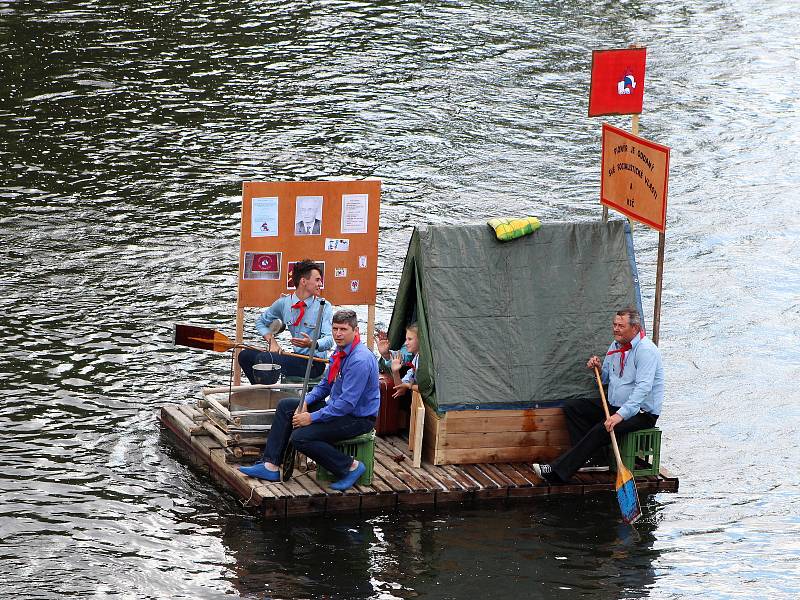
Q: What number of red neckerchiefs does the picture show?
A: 4